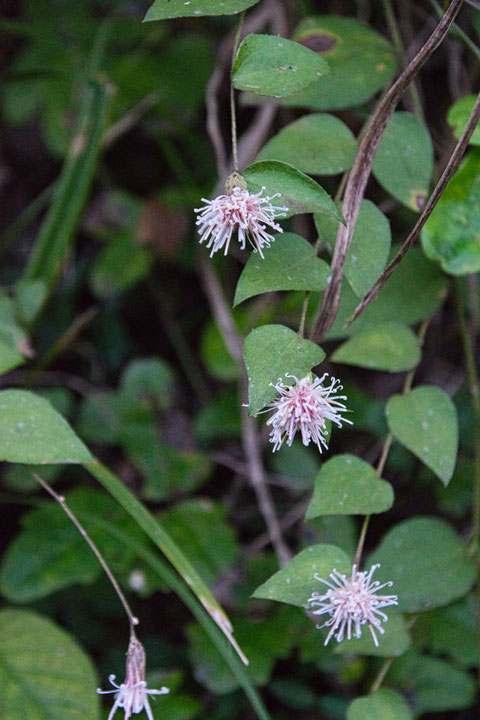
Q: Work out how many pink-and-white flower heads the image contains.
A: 4